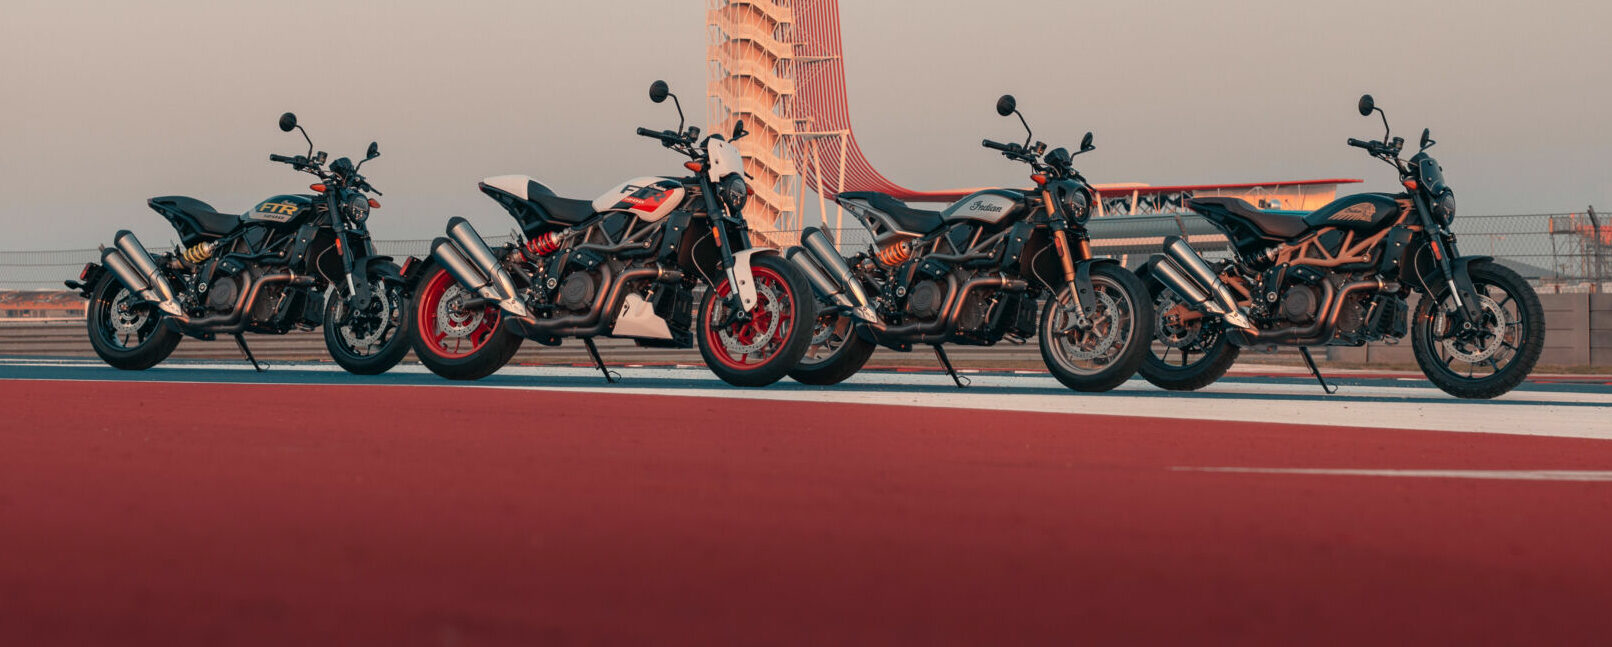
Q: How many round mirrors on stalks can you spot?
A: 8